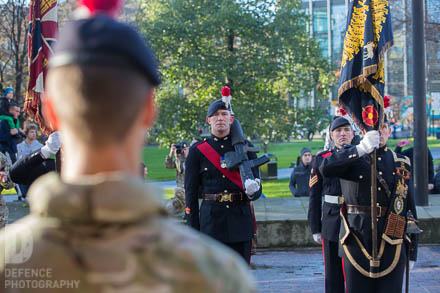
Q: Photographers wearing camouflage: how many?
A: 1